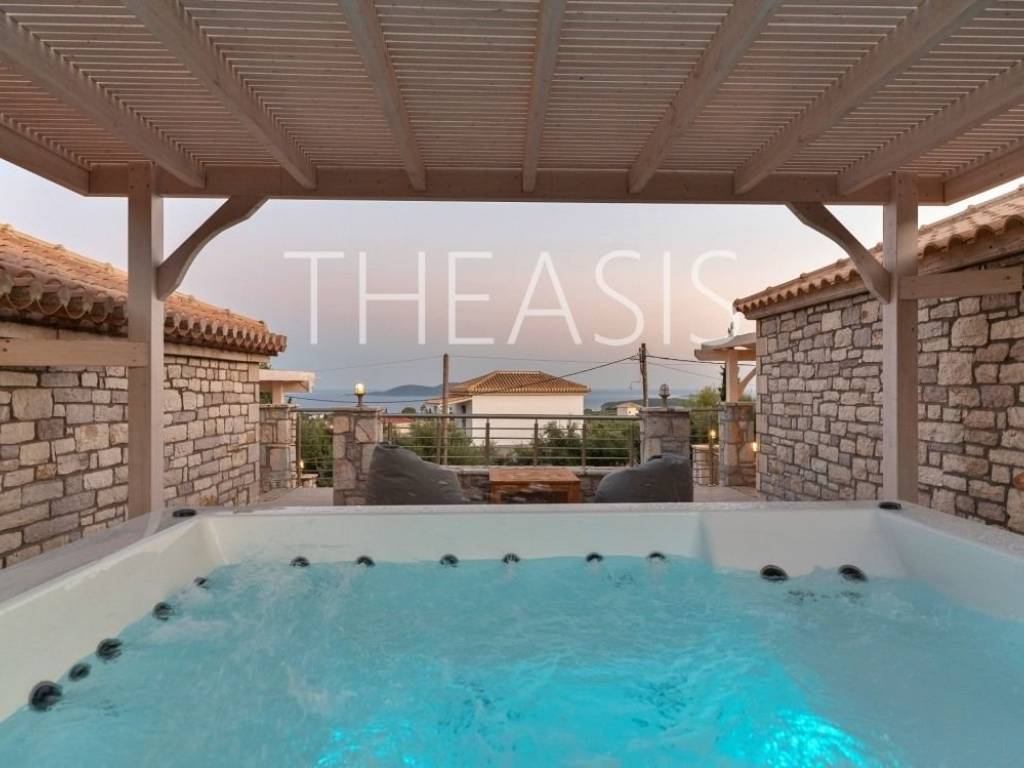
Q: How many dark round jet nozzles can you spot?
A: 13